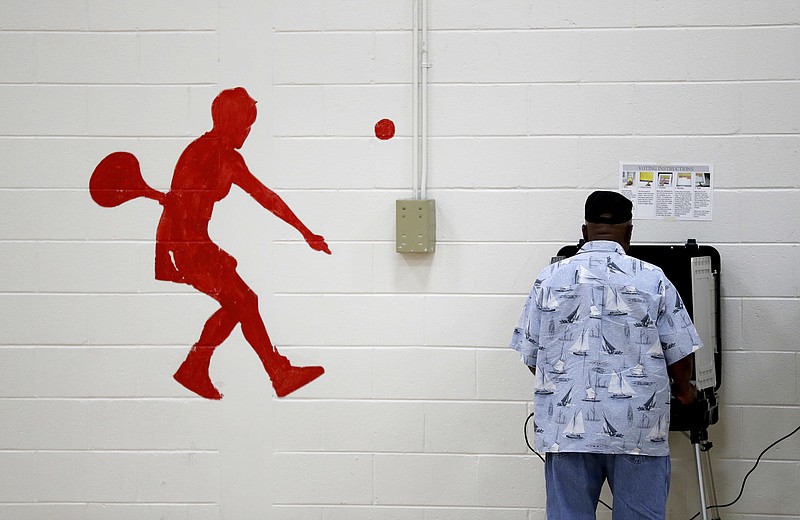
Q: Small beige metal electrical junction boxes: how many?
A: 1